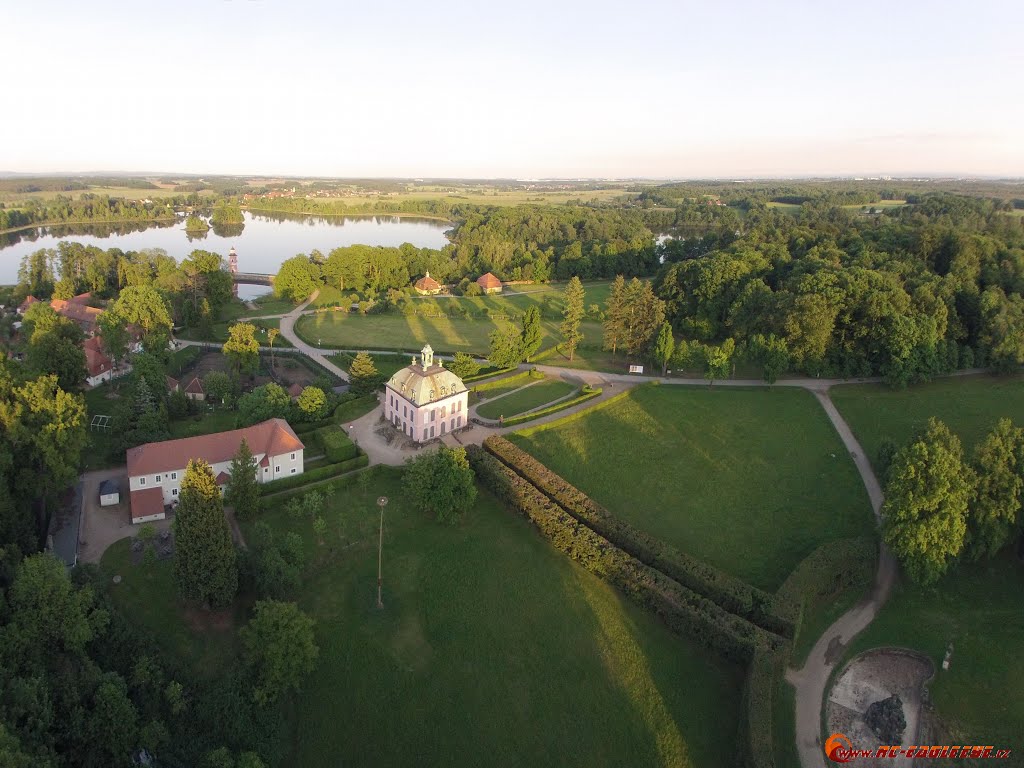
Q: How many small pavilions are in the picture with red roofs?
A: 2